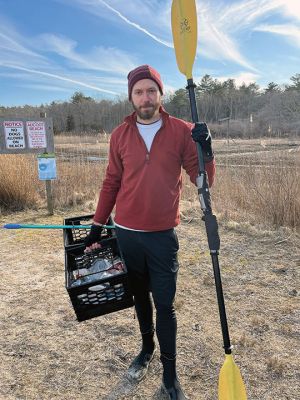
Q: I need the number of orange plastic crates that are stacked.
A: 0